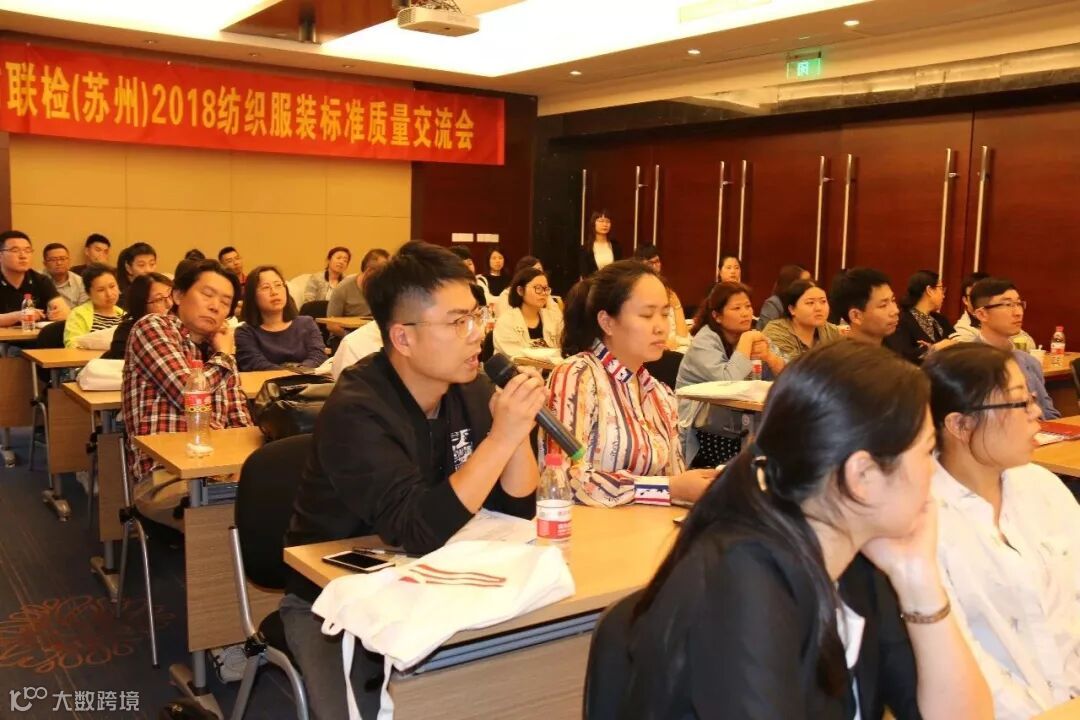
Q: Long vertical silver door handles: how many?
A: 9